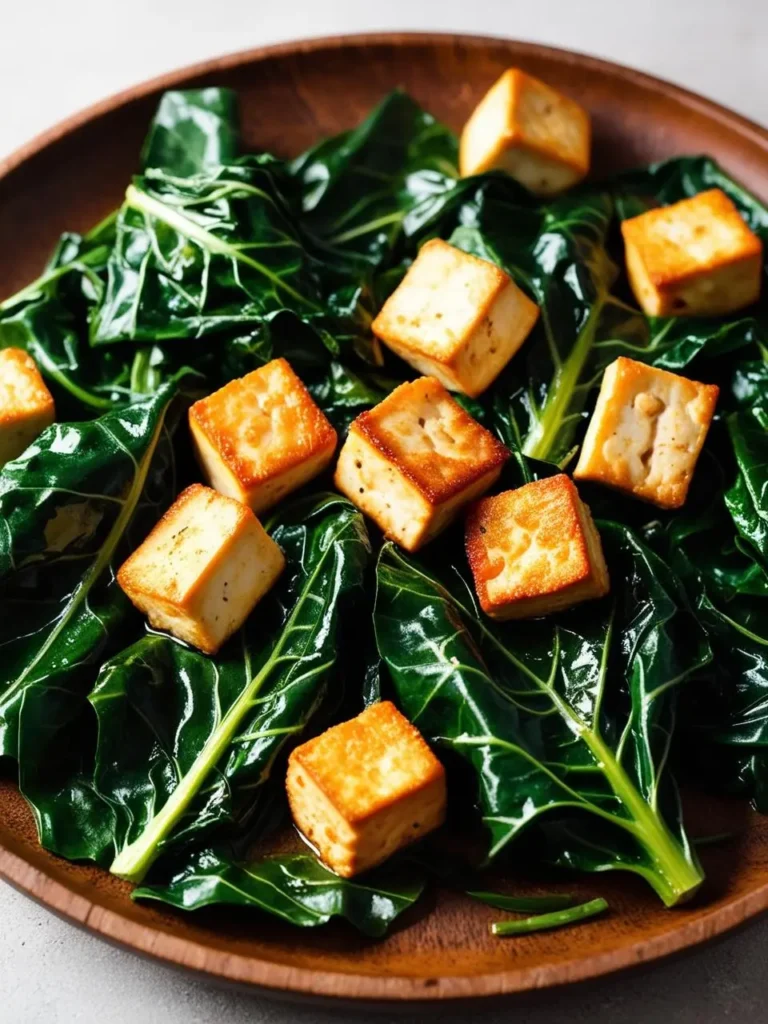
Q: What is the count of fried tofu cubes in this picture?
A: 10